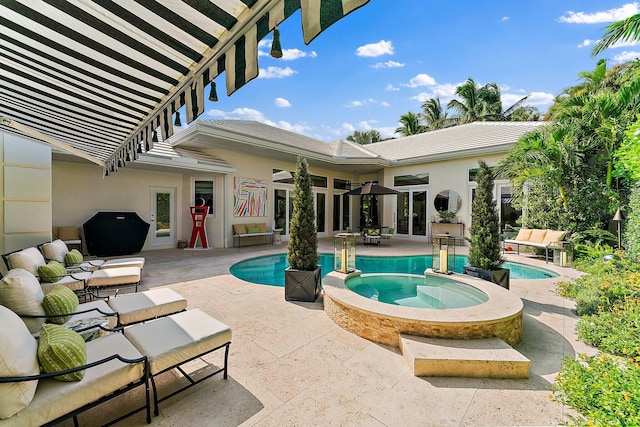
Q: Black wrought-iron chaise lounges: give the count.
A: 4